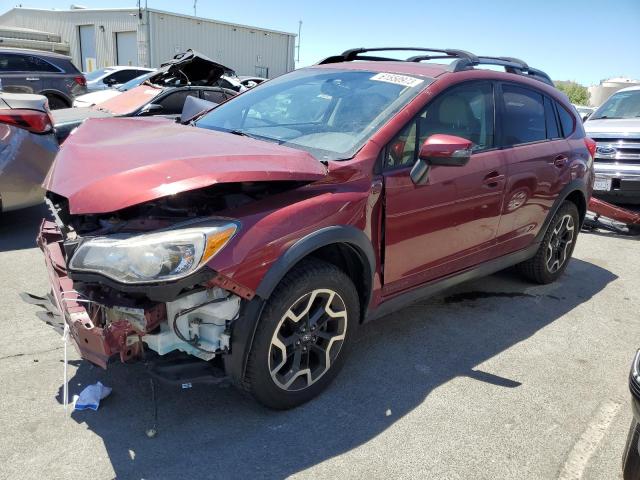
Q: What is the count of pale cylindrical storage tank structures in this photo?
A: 2